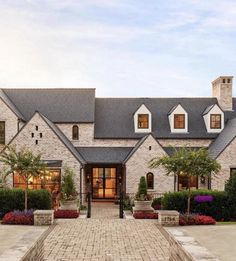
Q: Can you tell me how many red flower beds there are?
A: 4